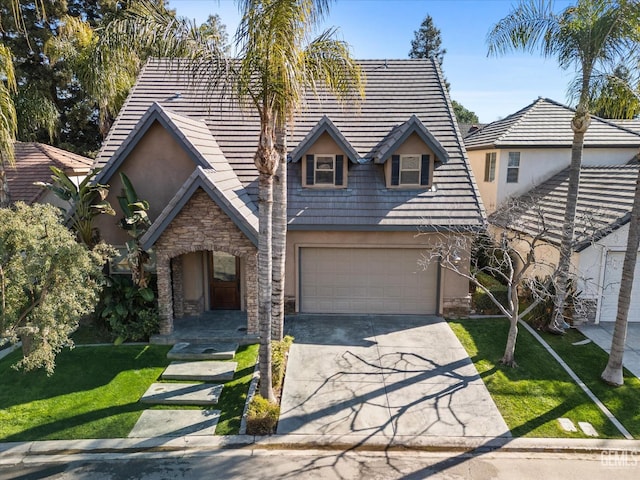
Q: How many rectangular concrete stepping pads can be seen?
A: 4